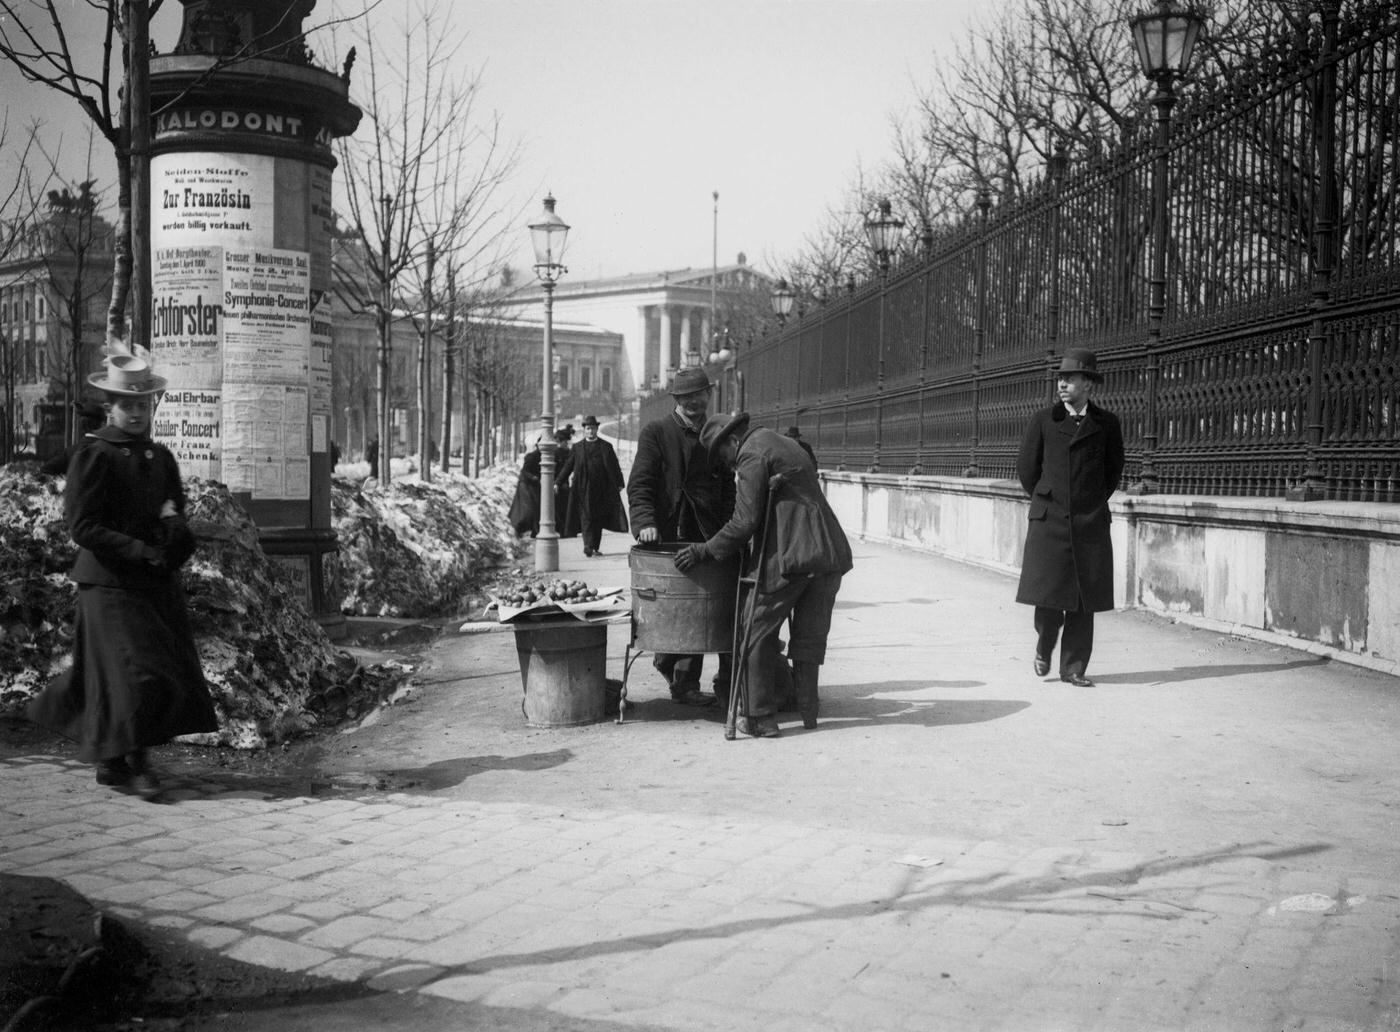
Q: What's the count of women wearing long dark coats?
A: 1